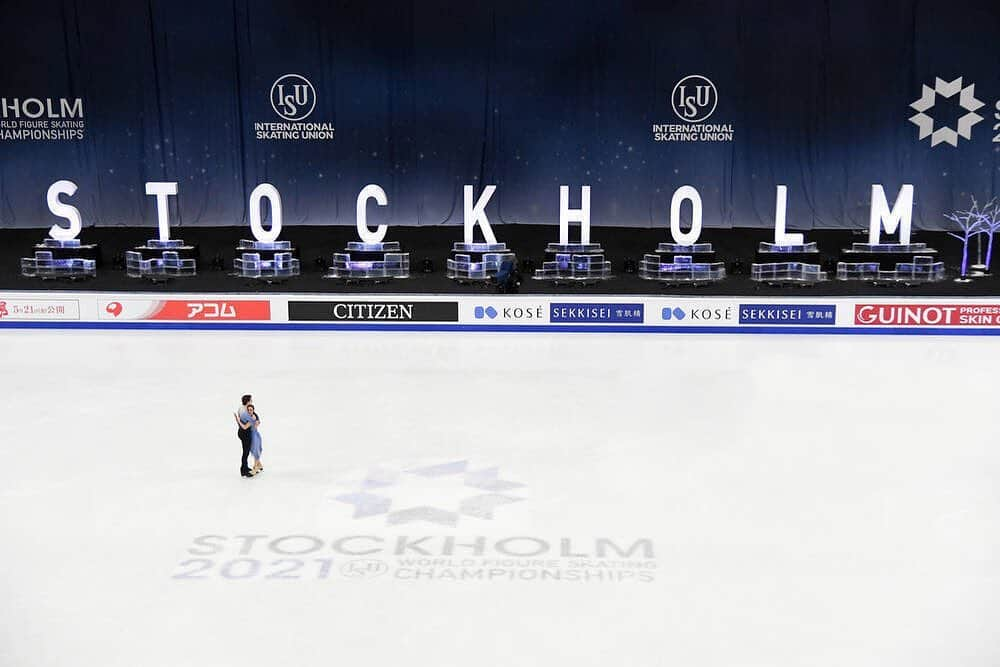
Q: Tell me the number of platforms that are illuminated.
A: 9